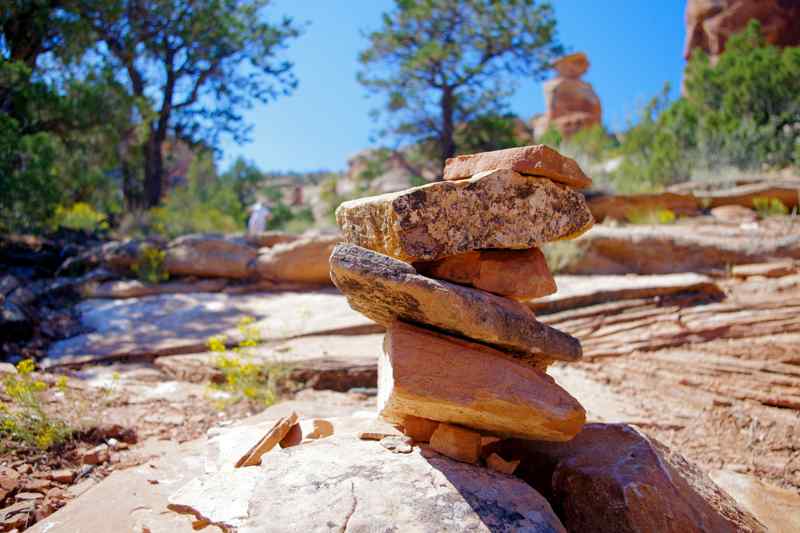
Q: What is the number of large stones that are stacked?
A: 5